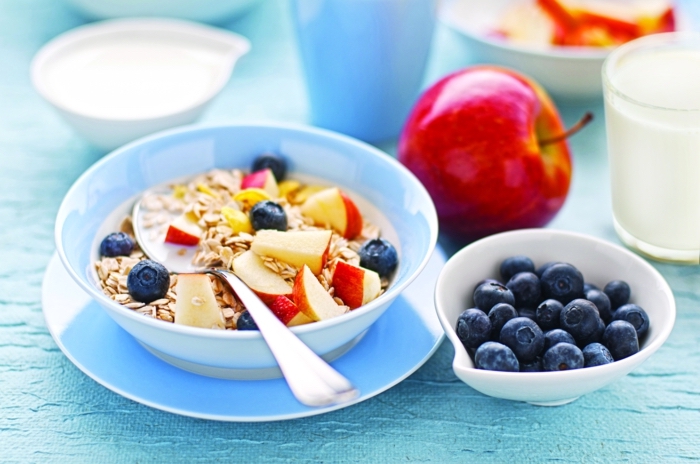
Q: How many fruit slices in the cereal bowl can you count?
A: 9